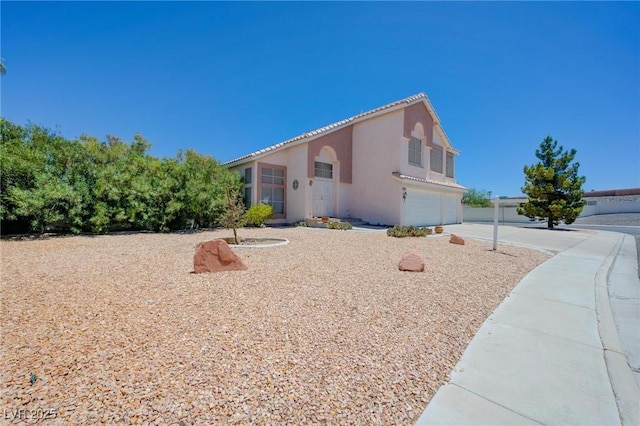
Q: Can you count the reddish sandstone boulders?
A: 3